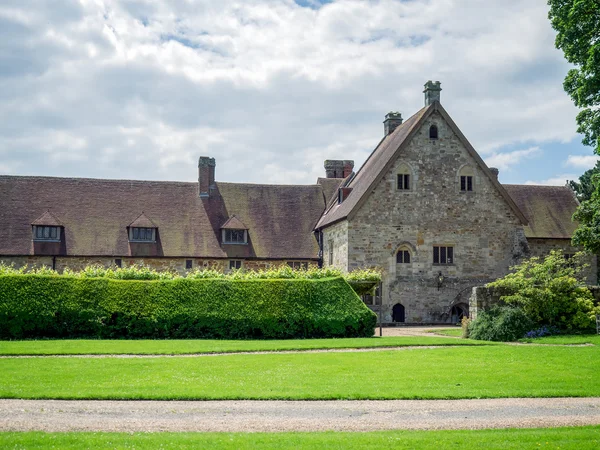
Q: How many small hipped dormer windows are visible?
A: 3